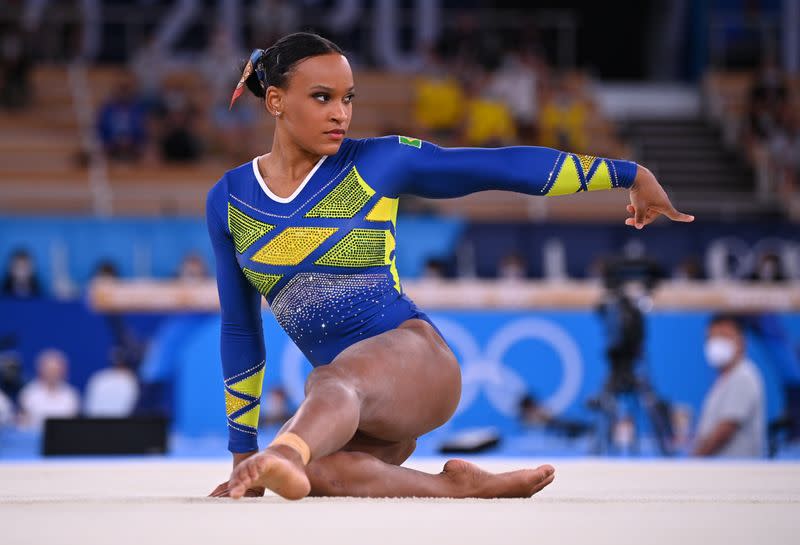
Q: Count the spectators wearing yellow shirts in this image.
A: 3